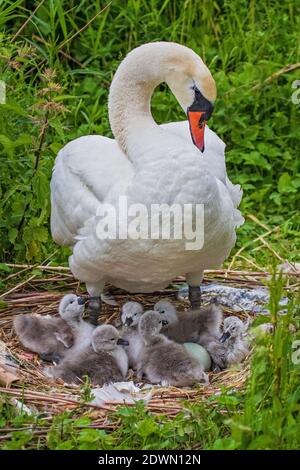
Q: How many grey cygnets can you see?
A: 6